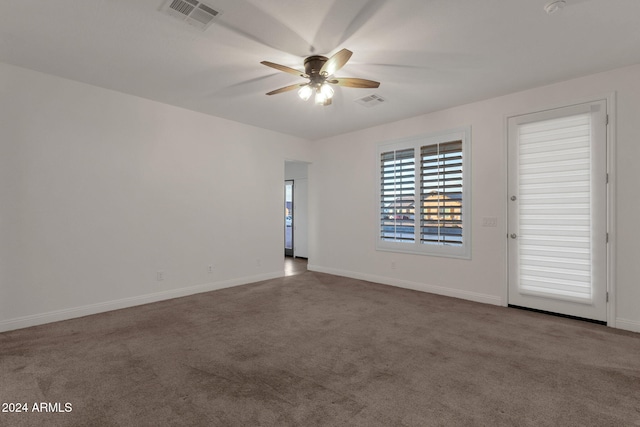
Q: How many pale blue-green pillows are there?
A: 0